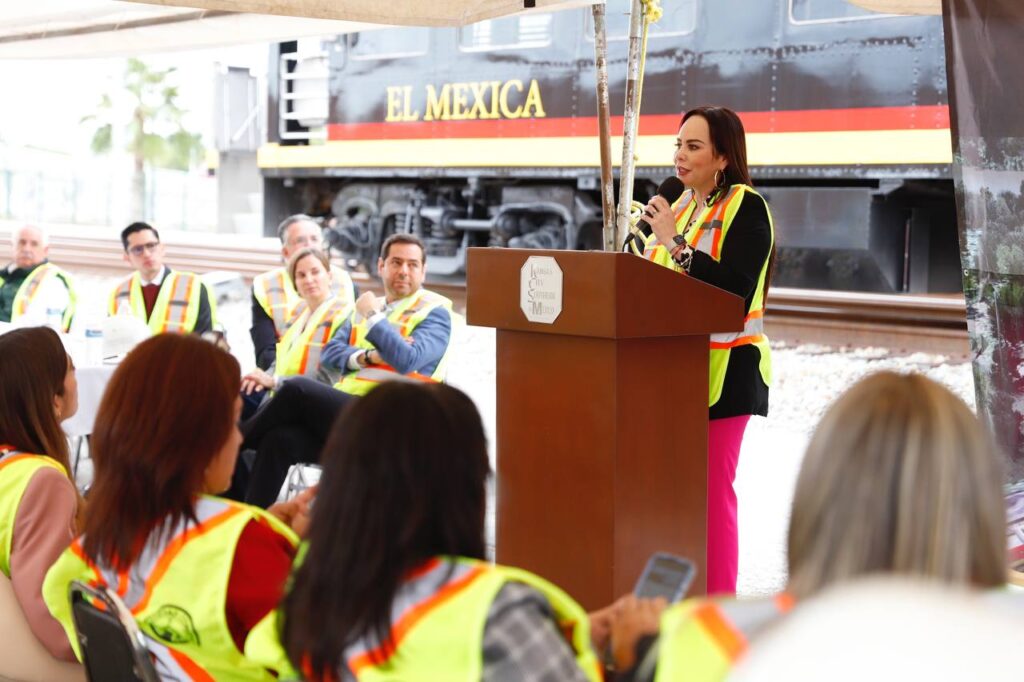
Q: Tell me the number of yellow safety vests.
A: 10